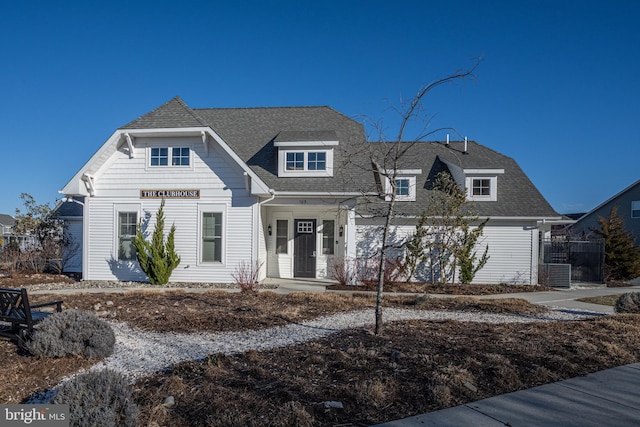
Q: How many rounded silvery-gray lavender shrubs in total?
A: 3